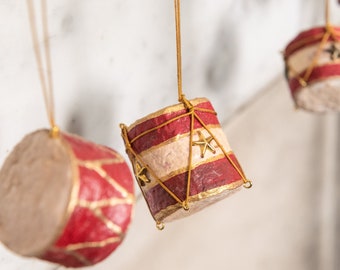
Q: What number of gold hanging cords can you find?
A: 3